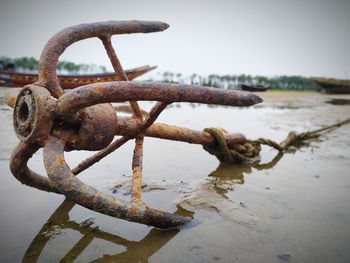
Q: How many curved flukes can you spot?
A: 4